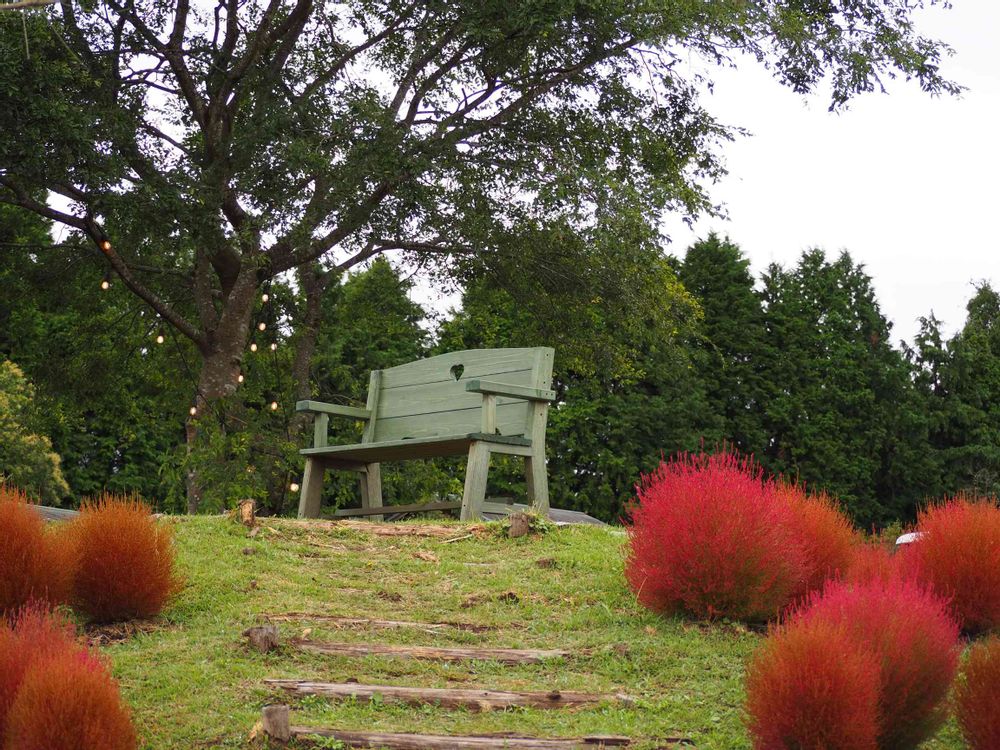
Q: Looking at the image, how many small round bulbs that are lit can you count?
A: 11